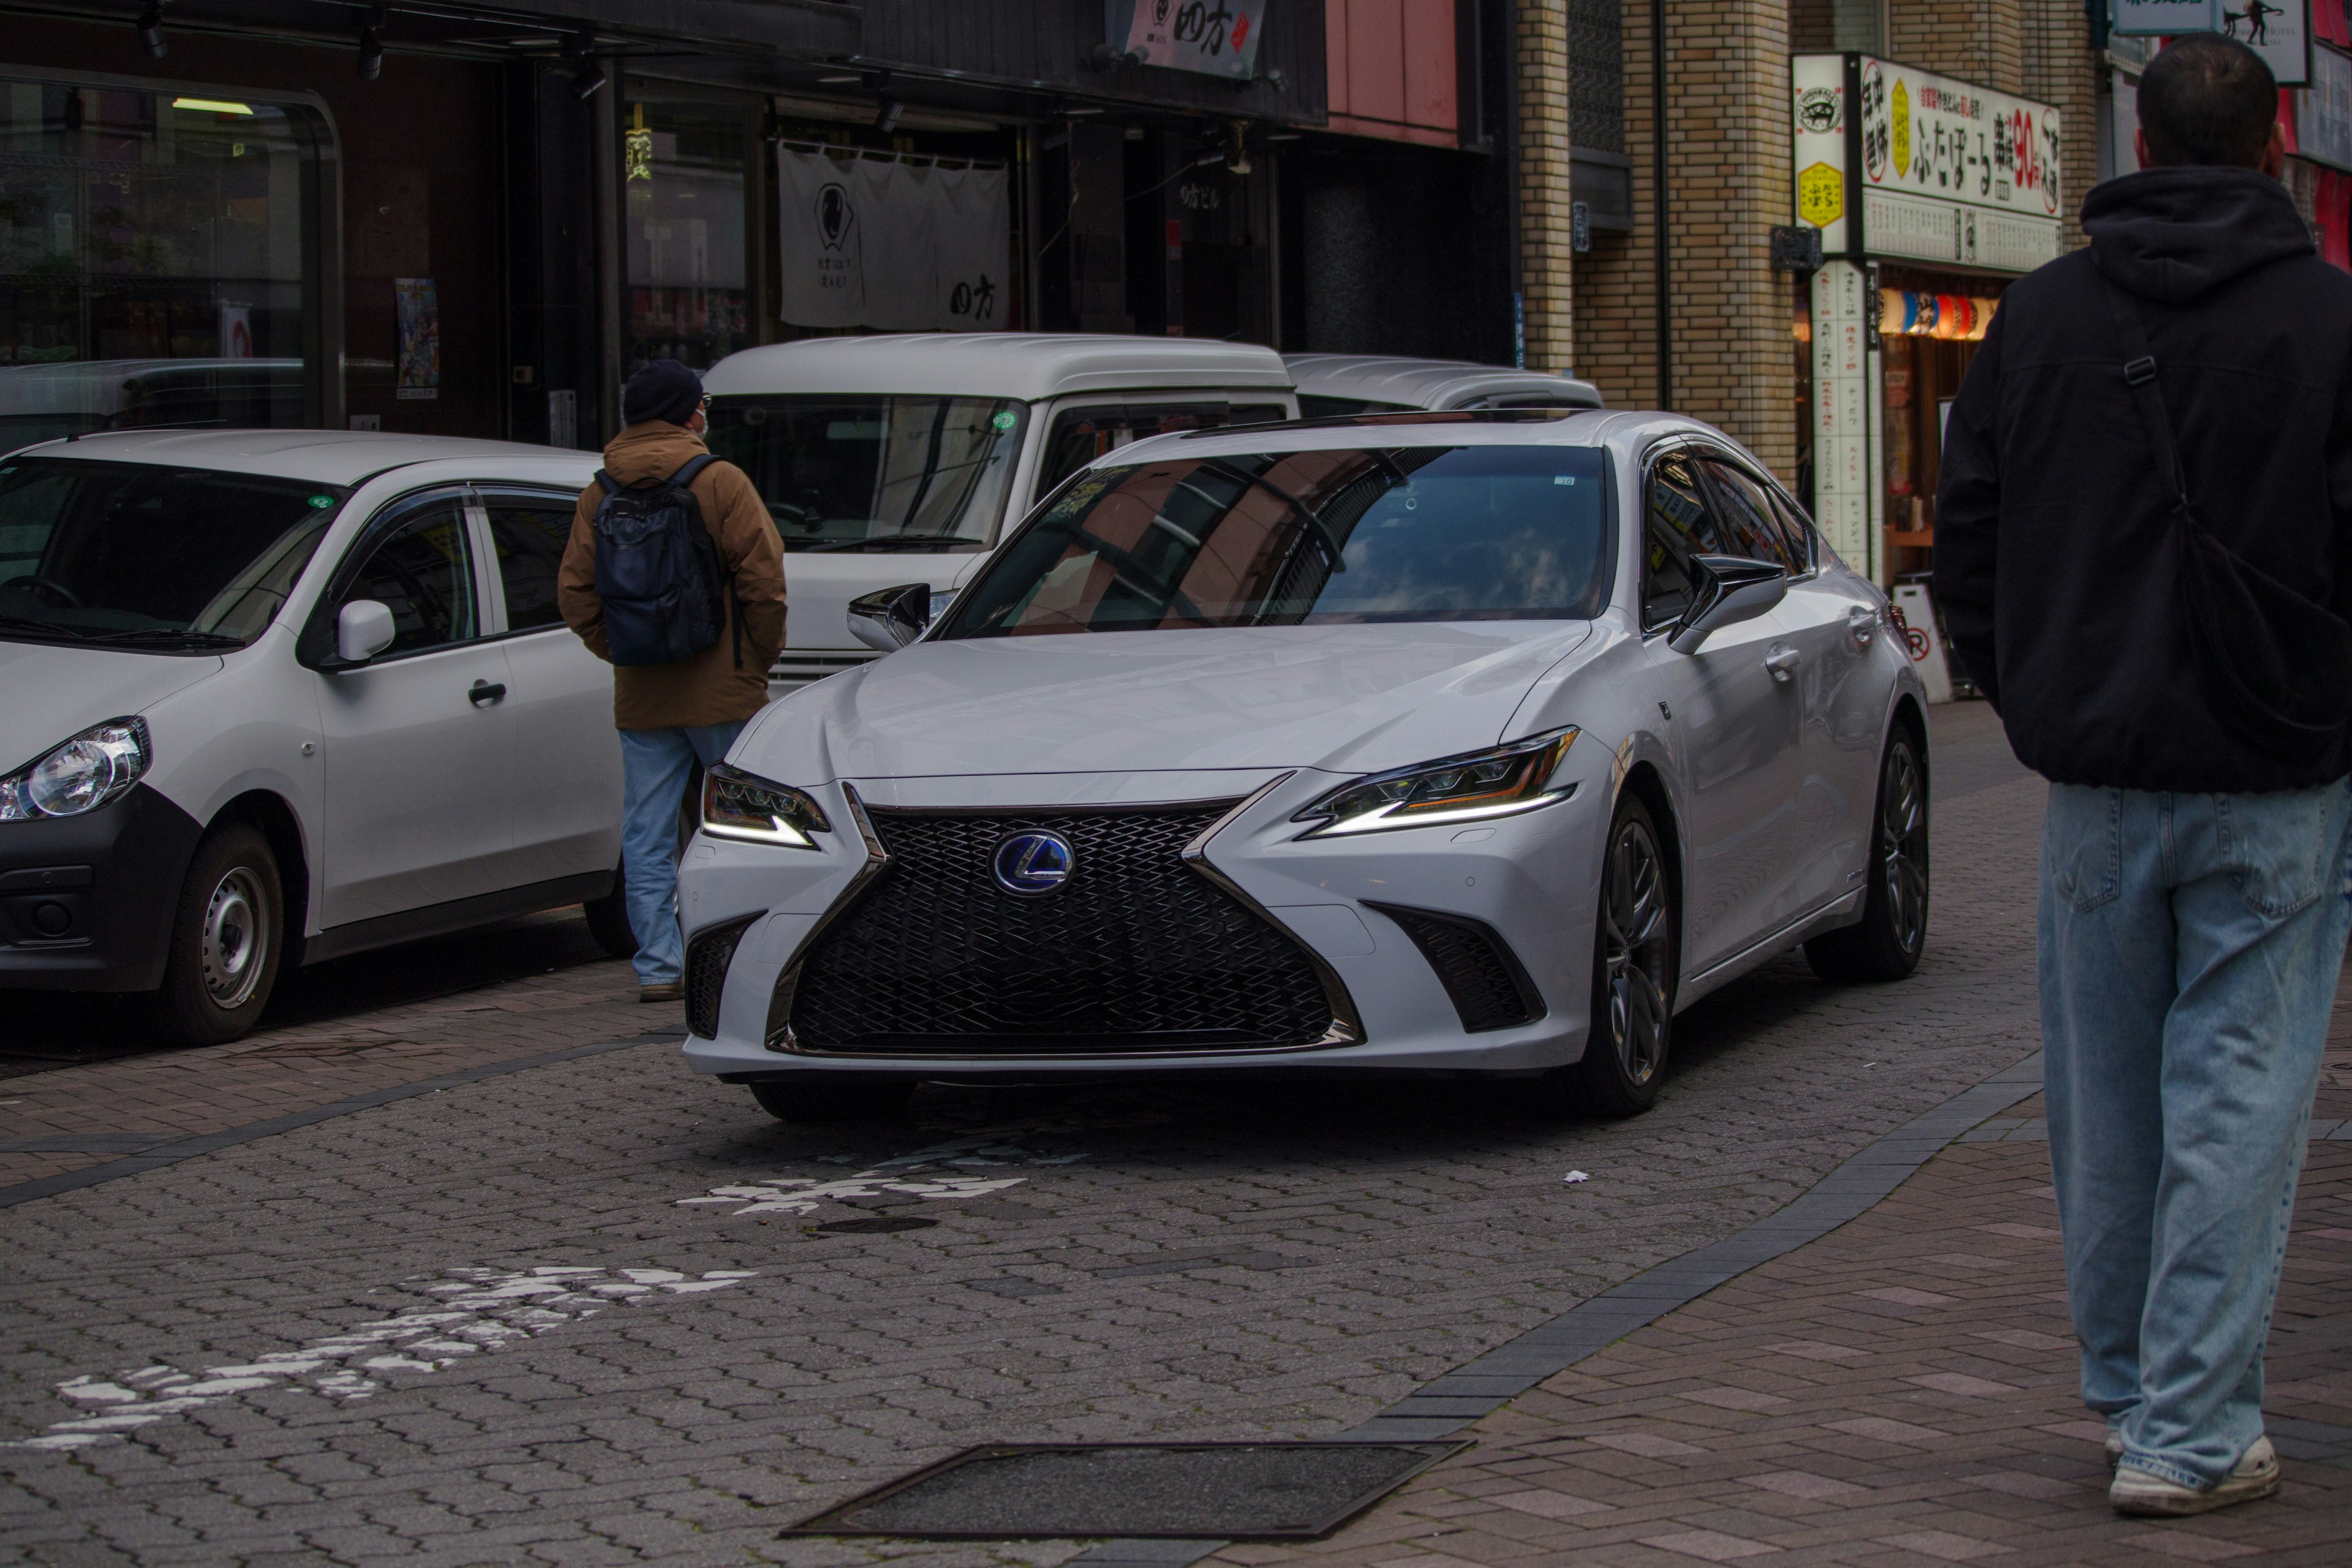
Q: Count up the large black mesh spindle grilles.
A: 1